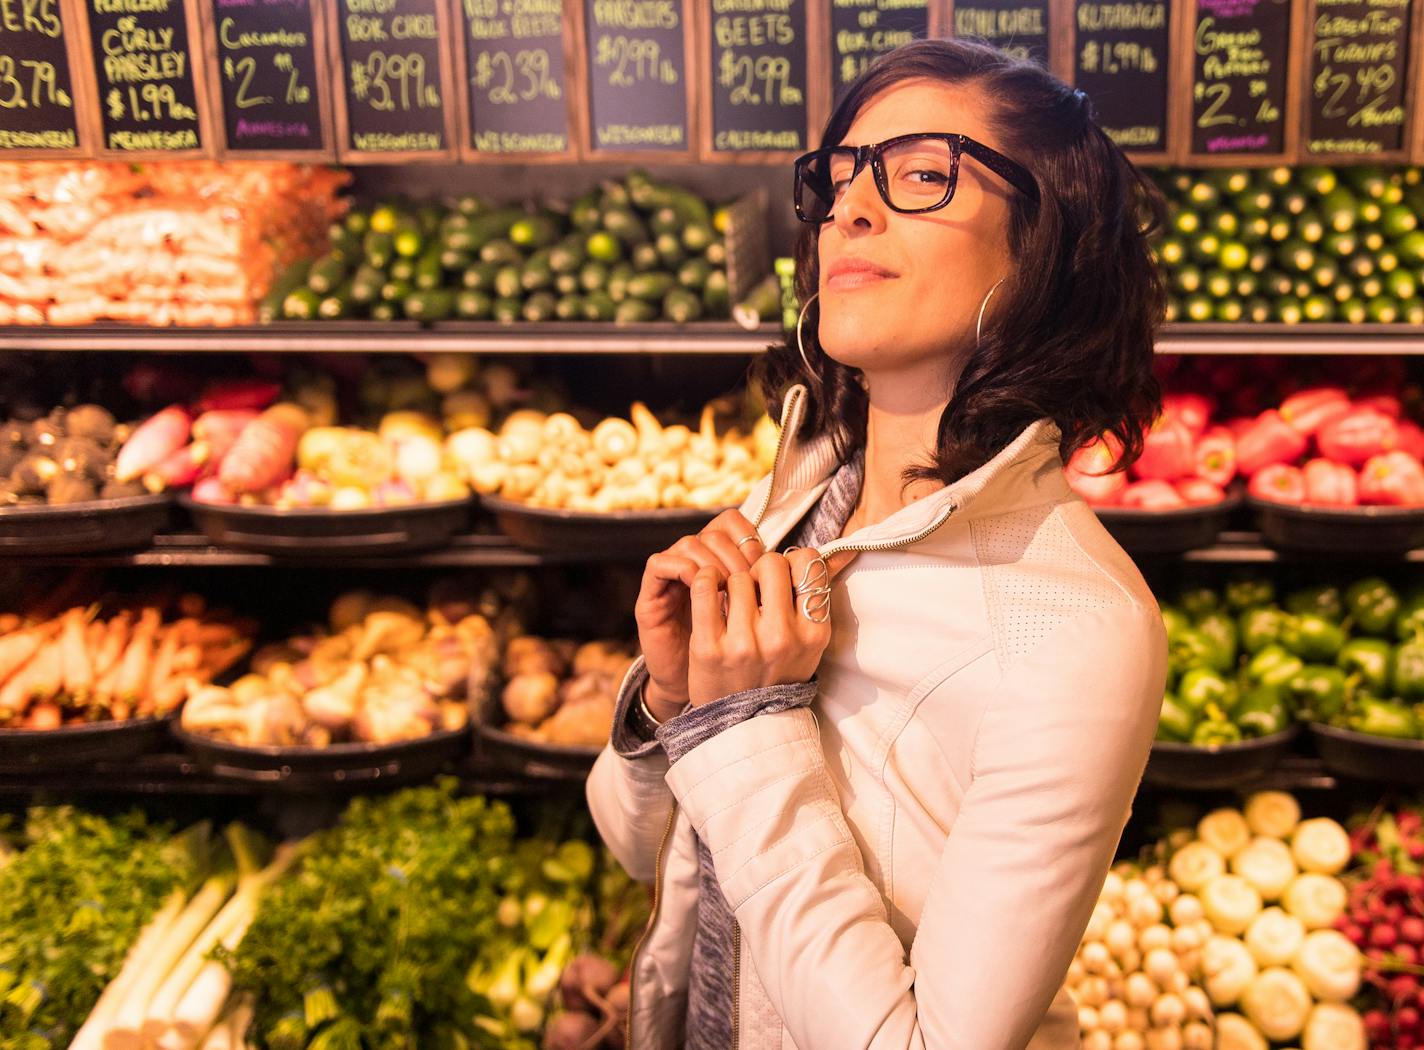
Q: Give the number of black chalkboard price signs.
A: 12